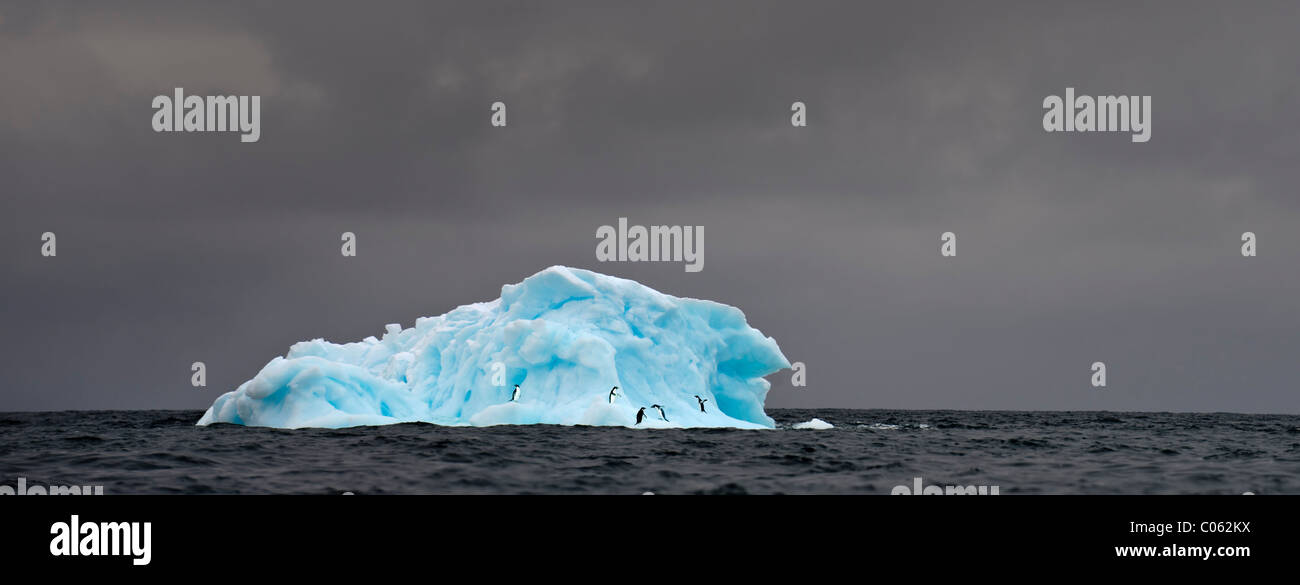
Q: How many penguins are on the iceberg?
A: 5